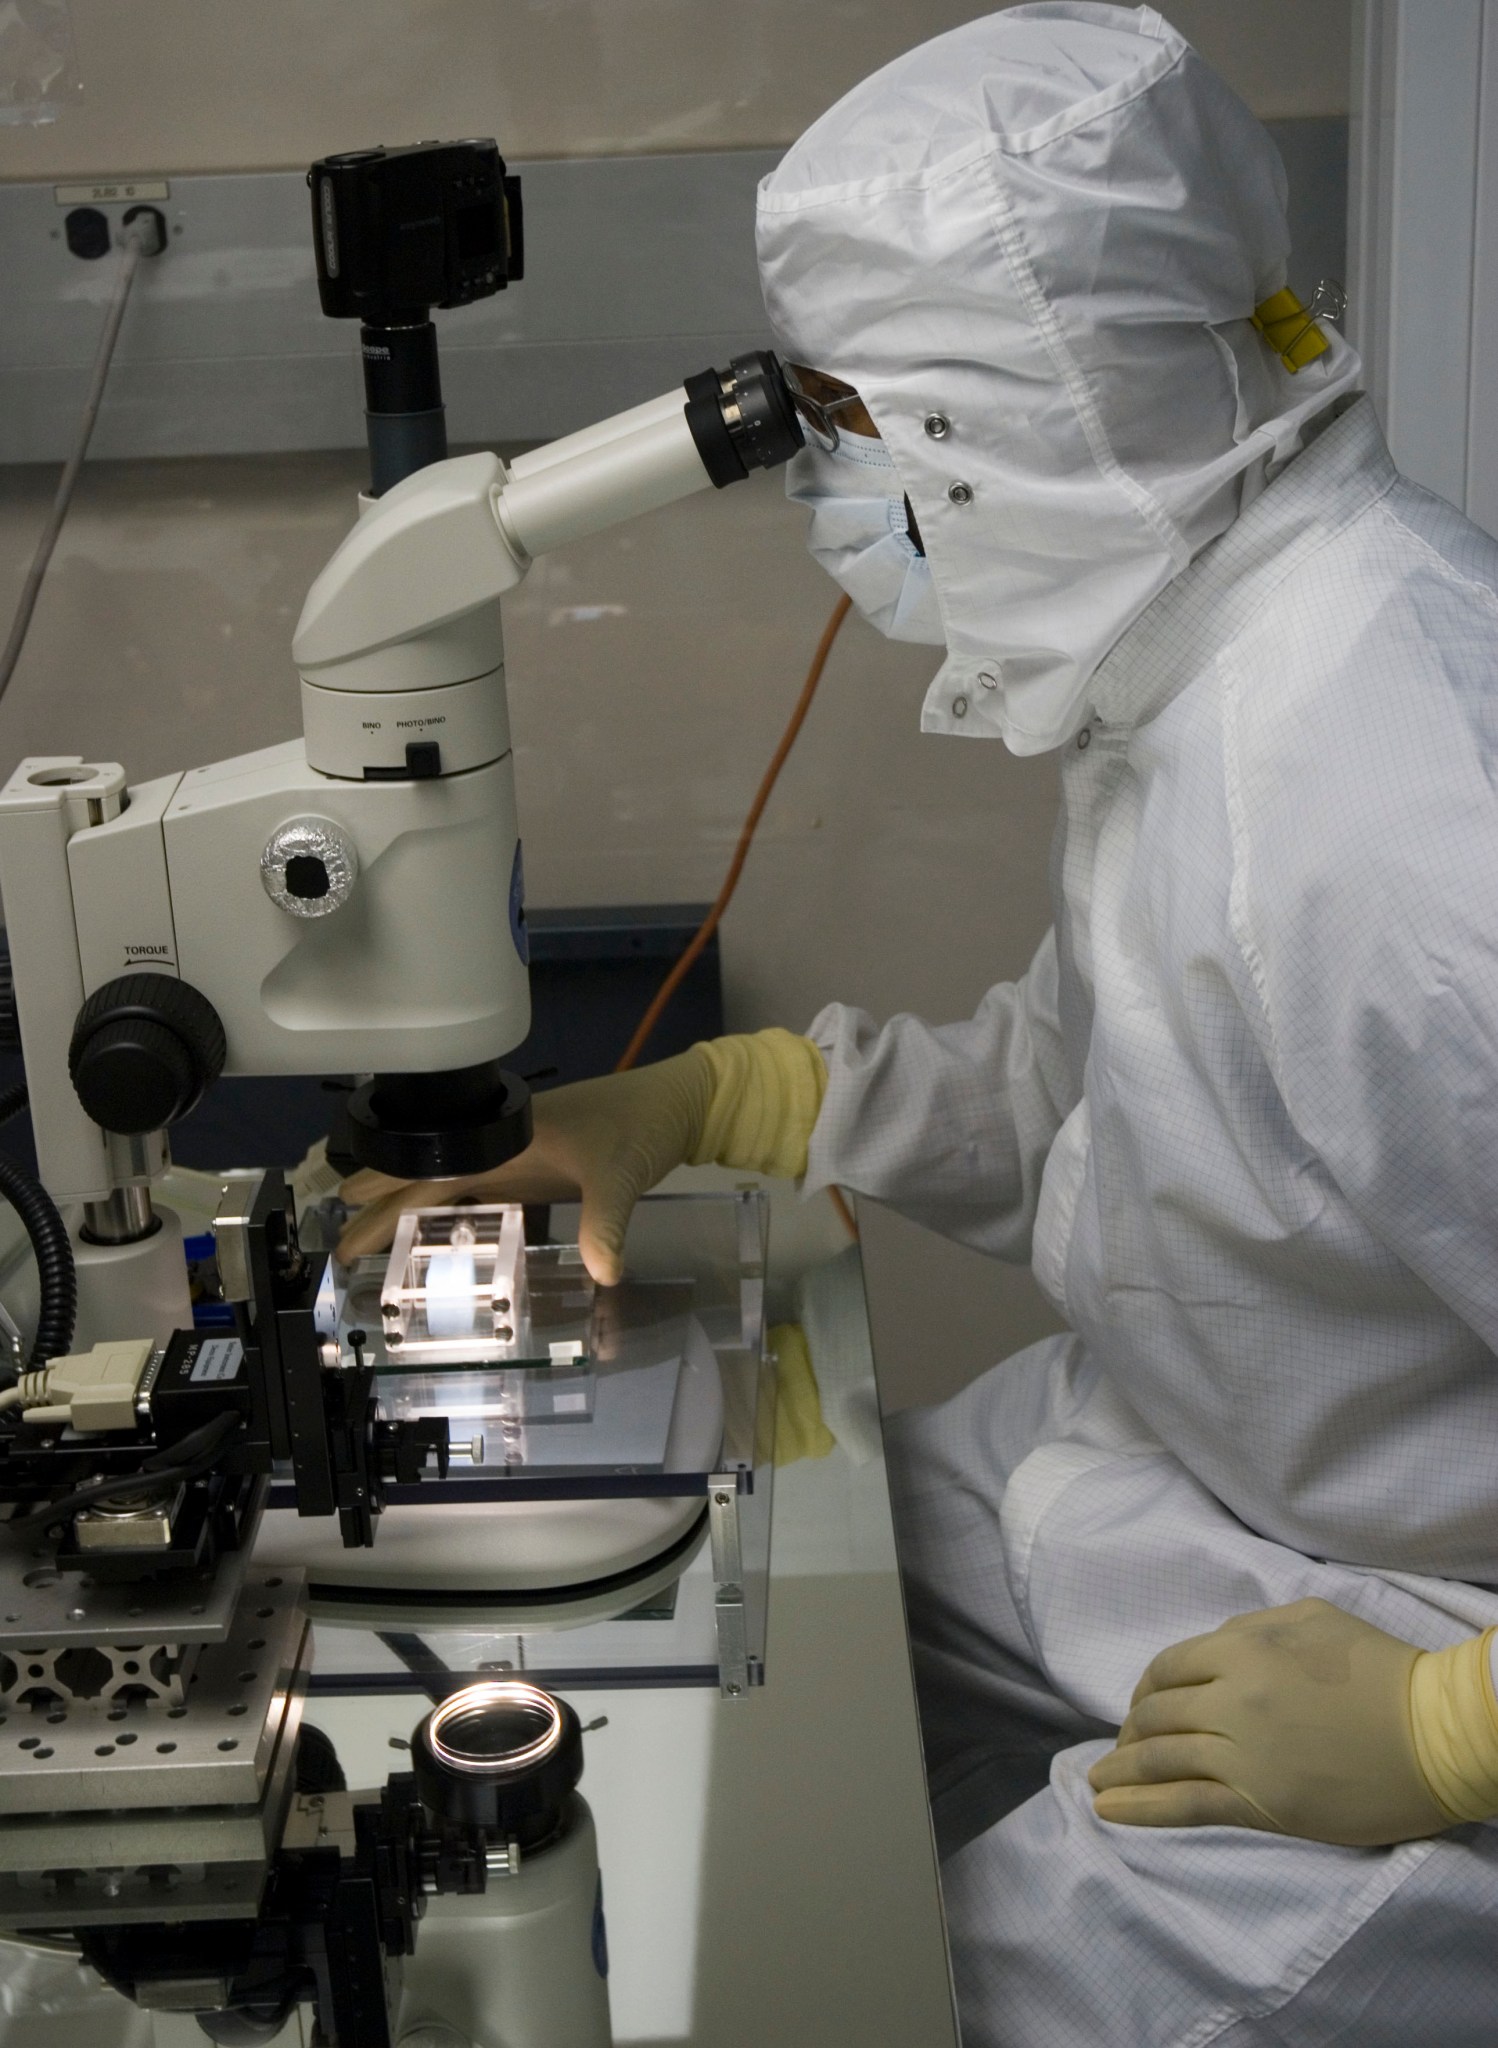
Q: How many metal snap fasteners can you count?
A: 5